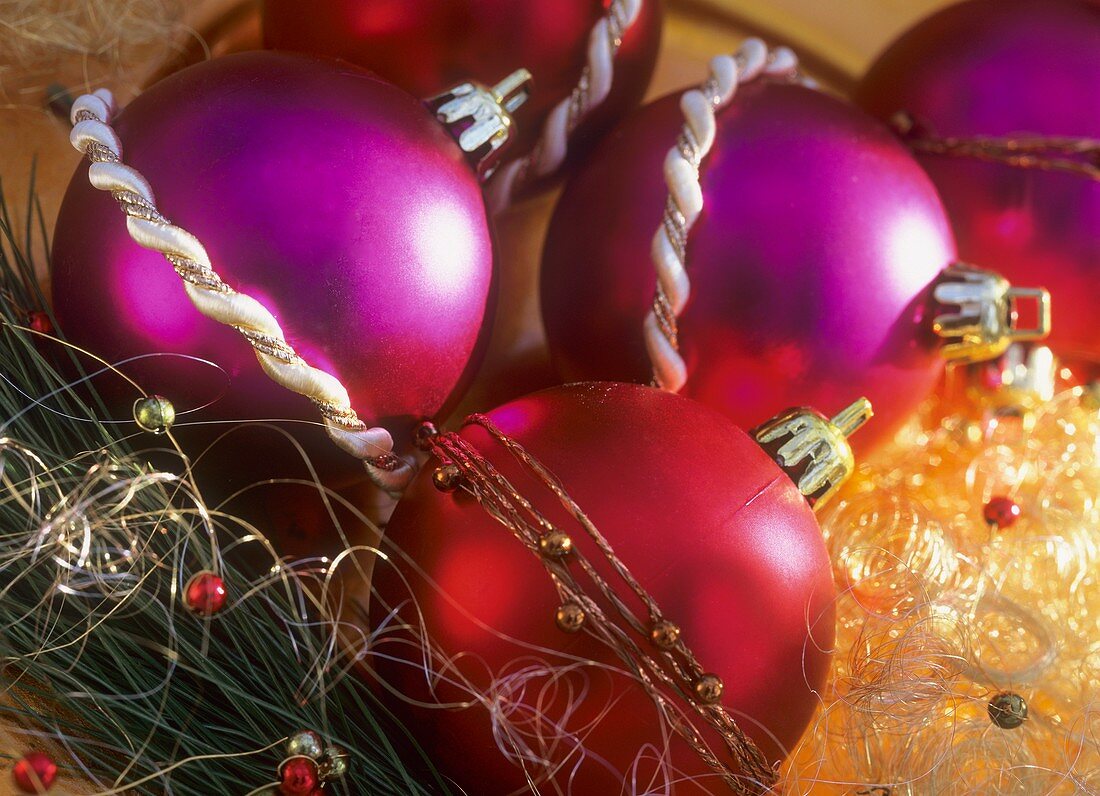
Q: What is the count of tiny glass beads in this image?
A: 15